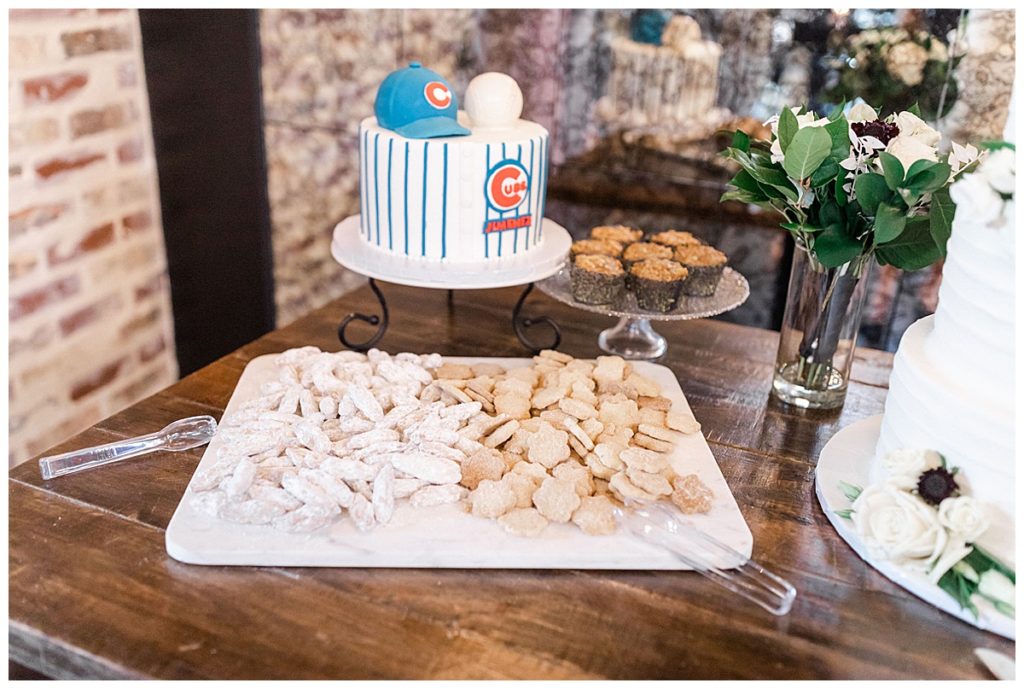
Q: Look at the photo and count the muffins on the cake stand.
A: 7